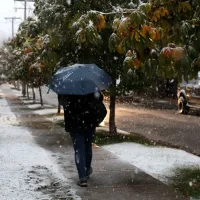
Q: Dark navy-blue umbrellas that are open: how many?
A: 1